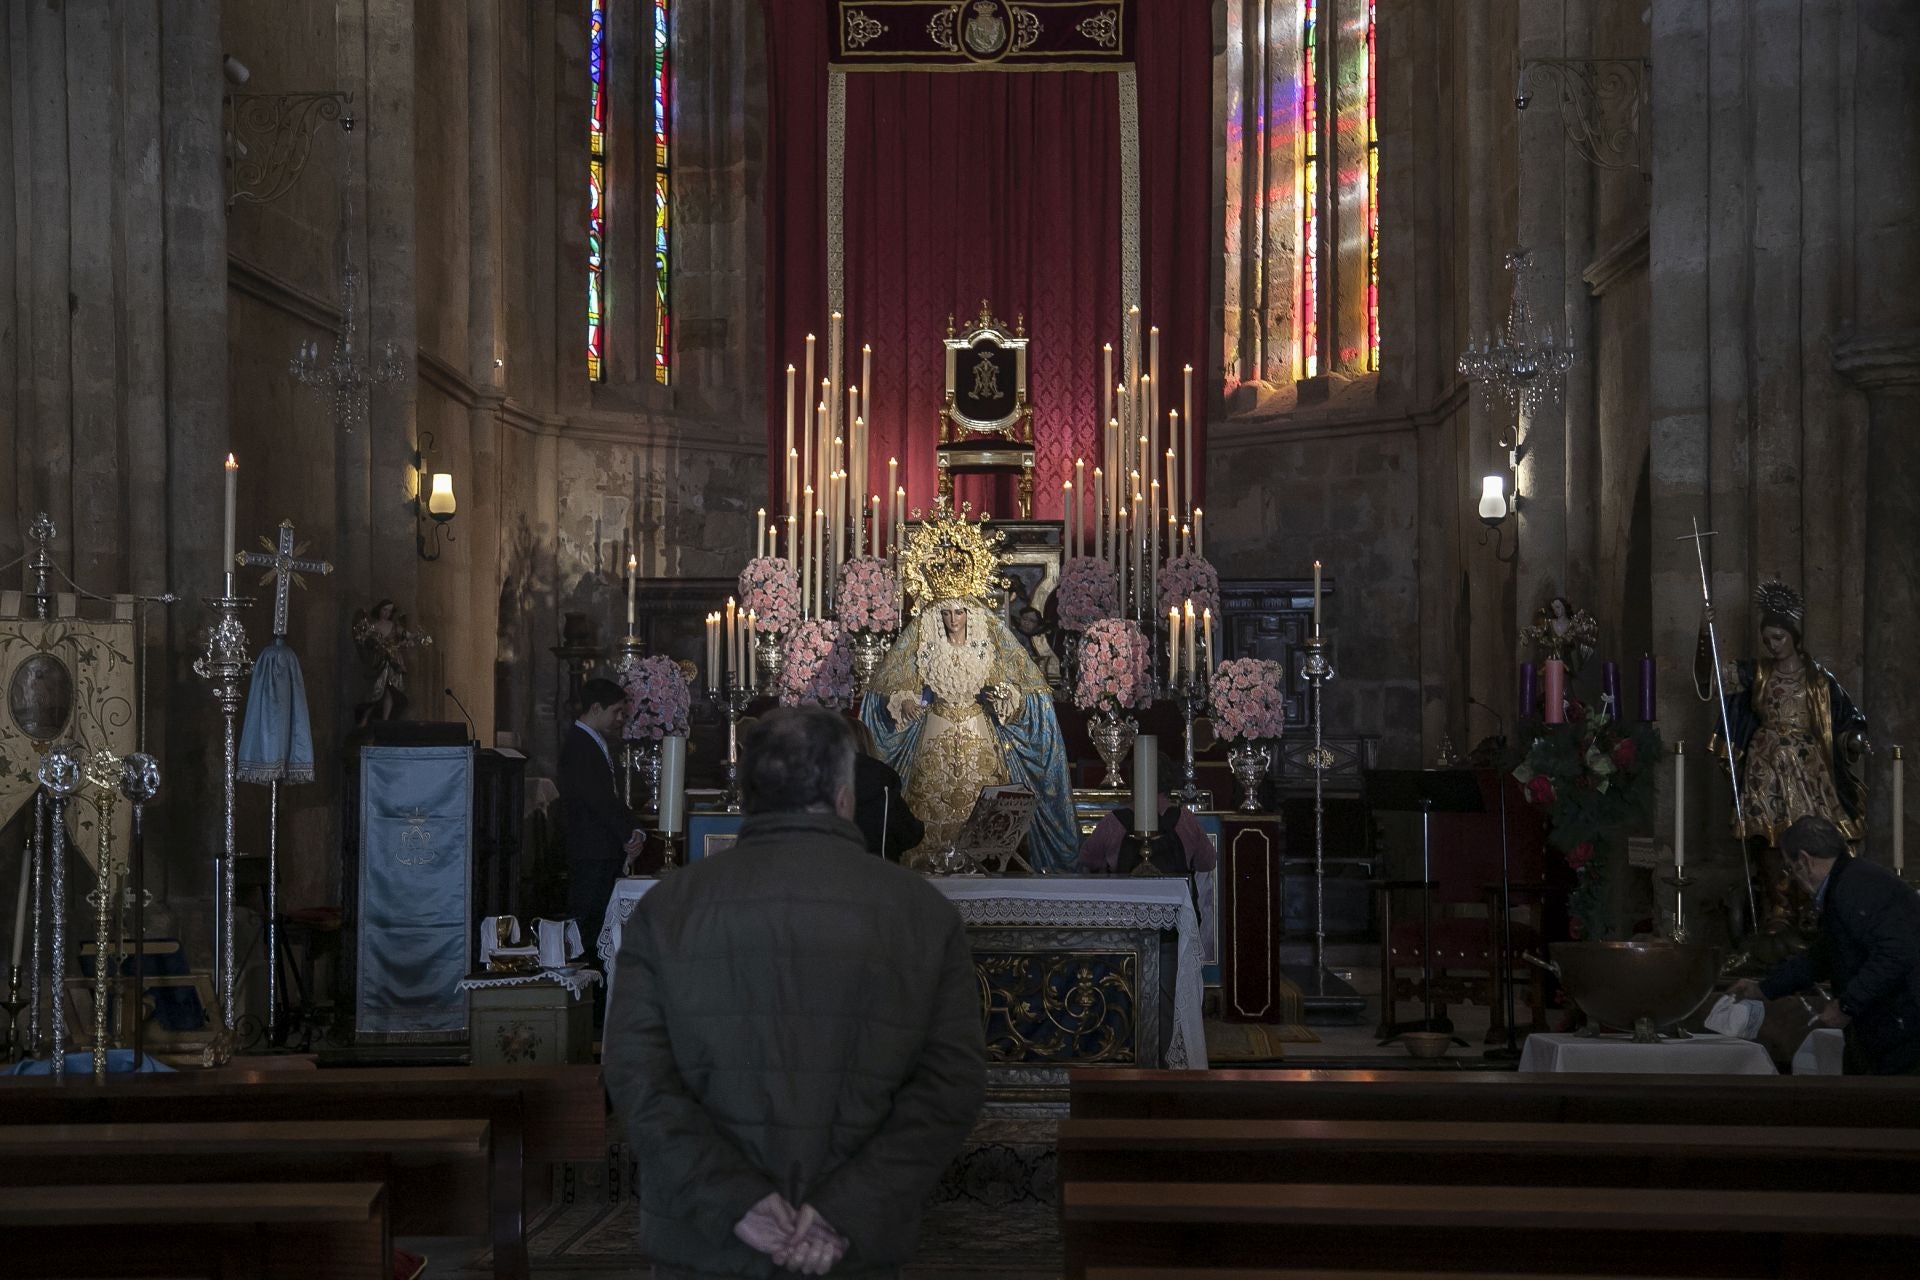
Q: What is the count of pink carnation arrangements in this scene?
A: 8